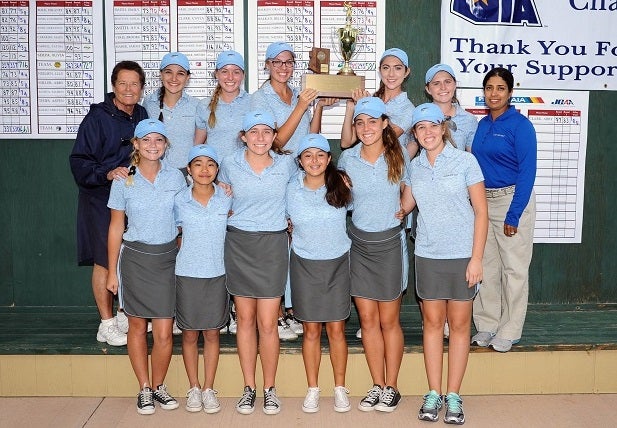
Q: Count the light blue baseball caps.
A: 11